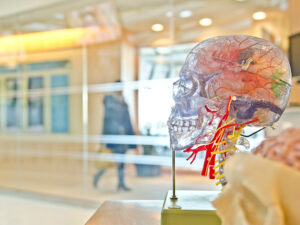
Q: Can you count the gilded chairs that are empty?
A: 0